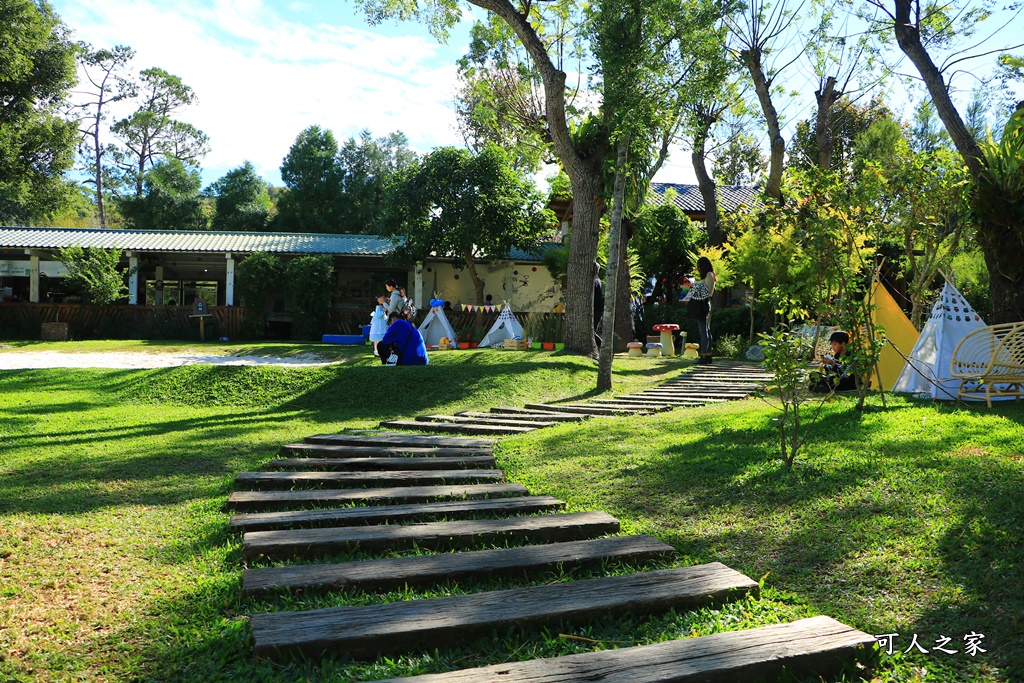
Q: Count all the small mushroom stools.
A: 3